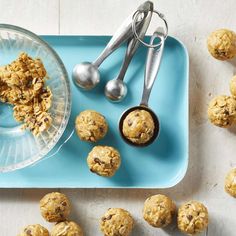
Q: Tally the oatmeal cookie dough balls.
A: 13